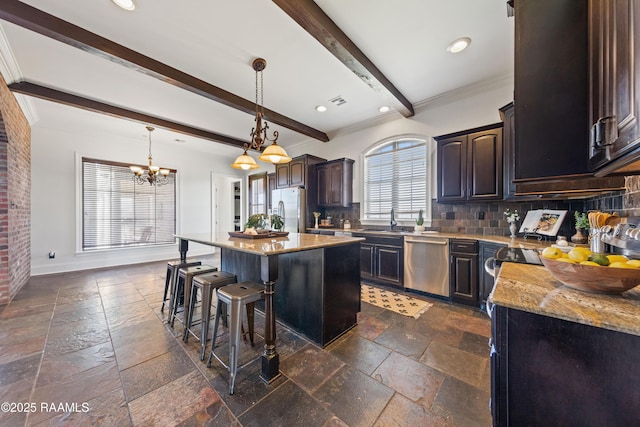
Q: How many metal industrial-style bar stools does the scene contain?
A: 4